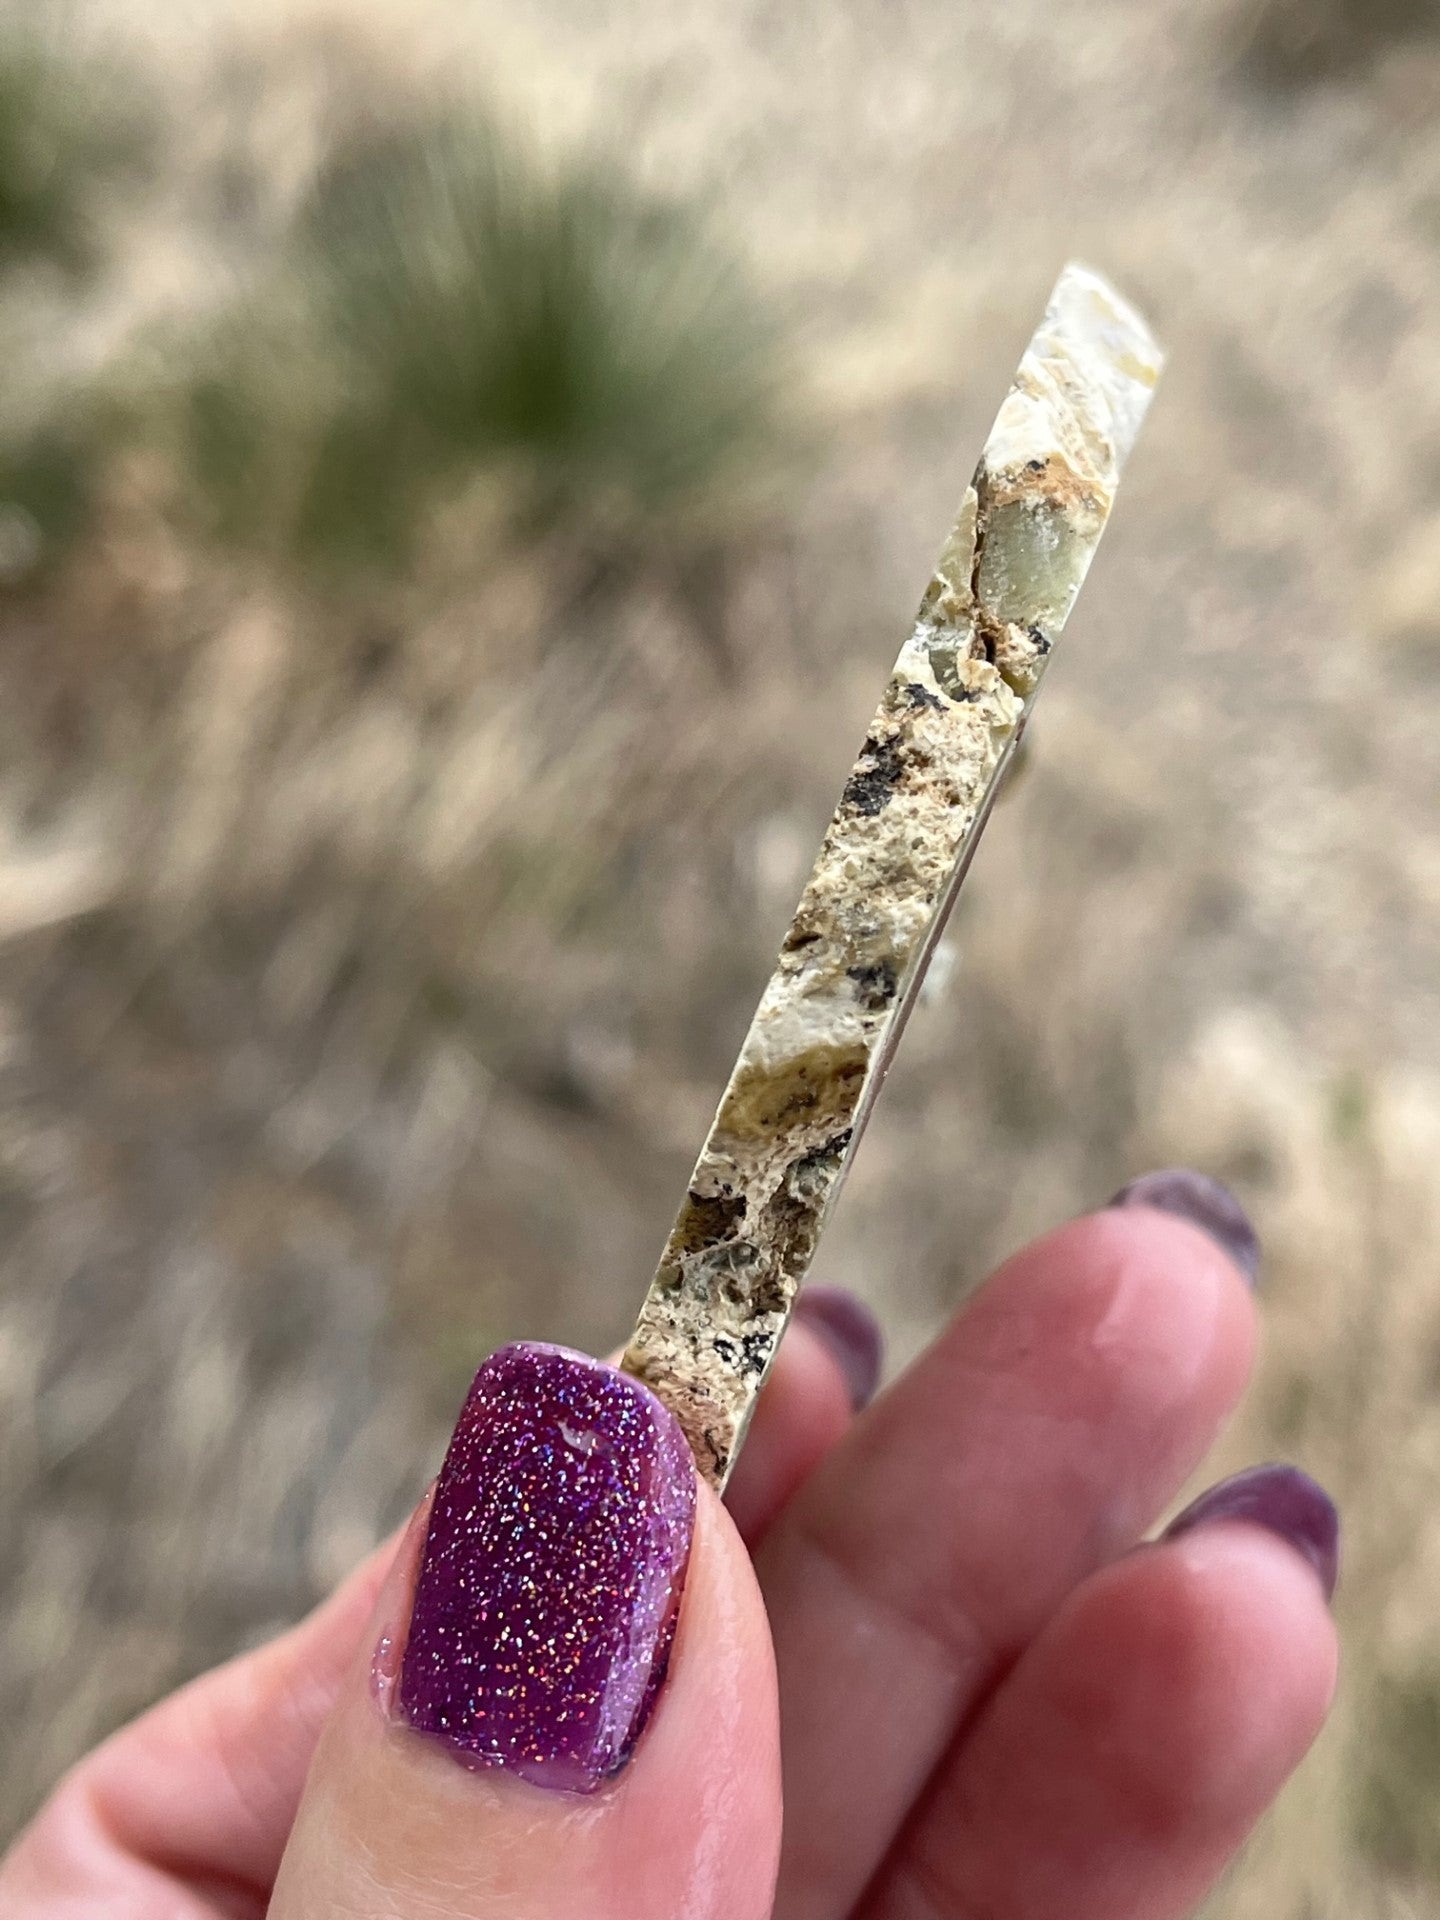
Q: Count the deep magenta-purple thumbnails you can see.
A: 1